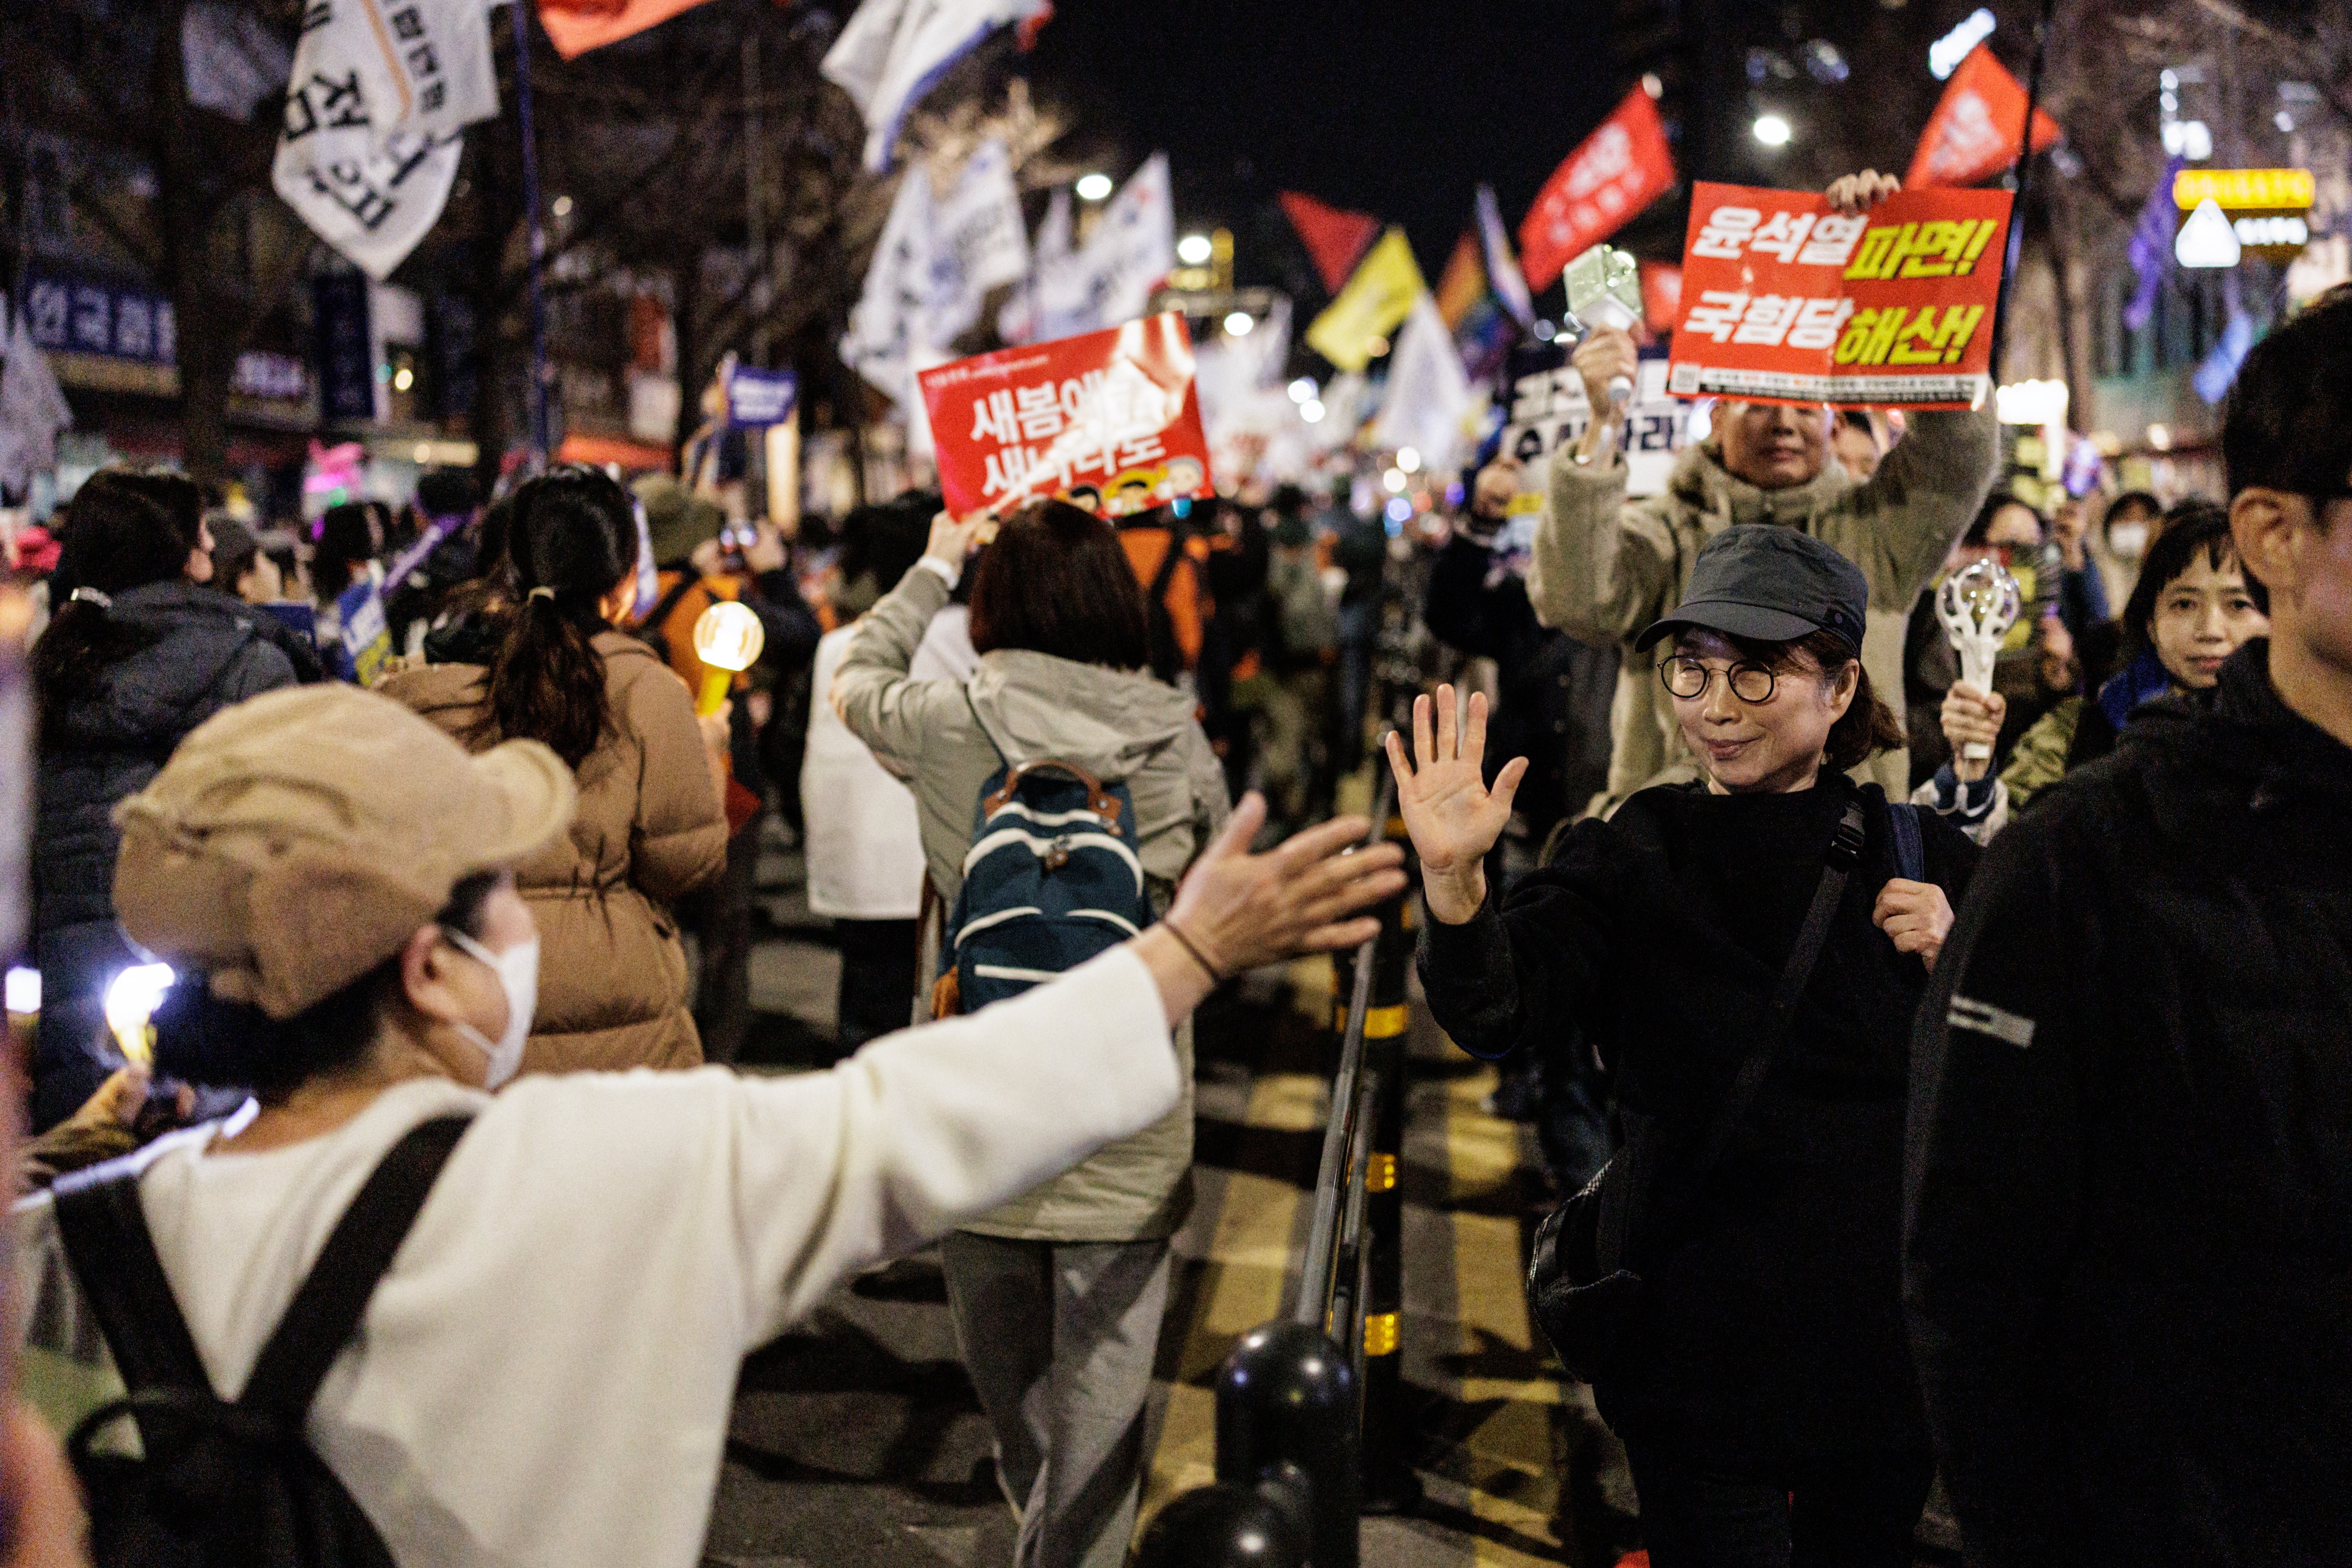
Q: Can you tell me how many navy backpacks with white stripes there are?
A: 1